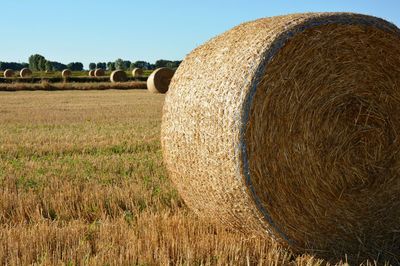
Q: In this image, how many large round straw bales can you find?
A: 9